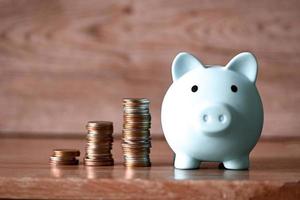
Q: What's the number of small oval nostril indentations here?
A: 2